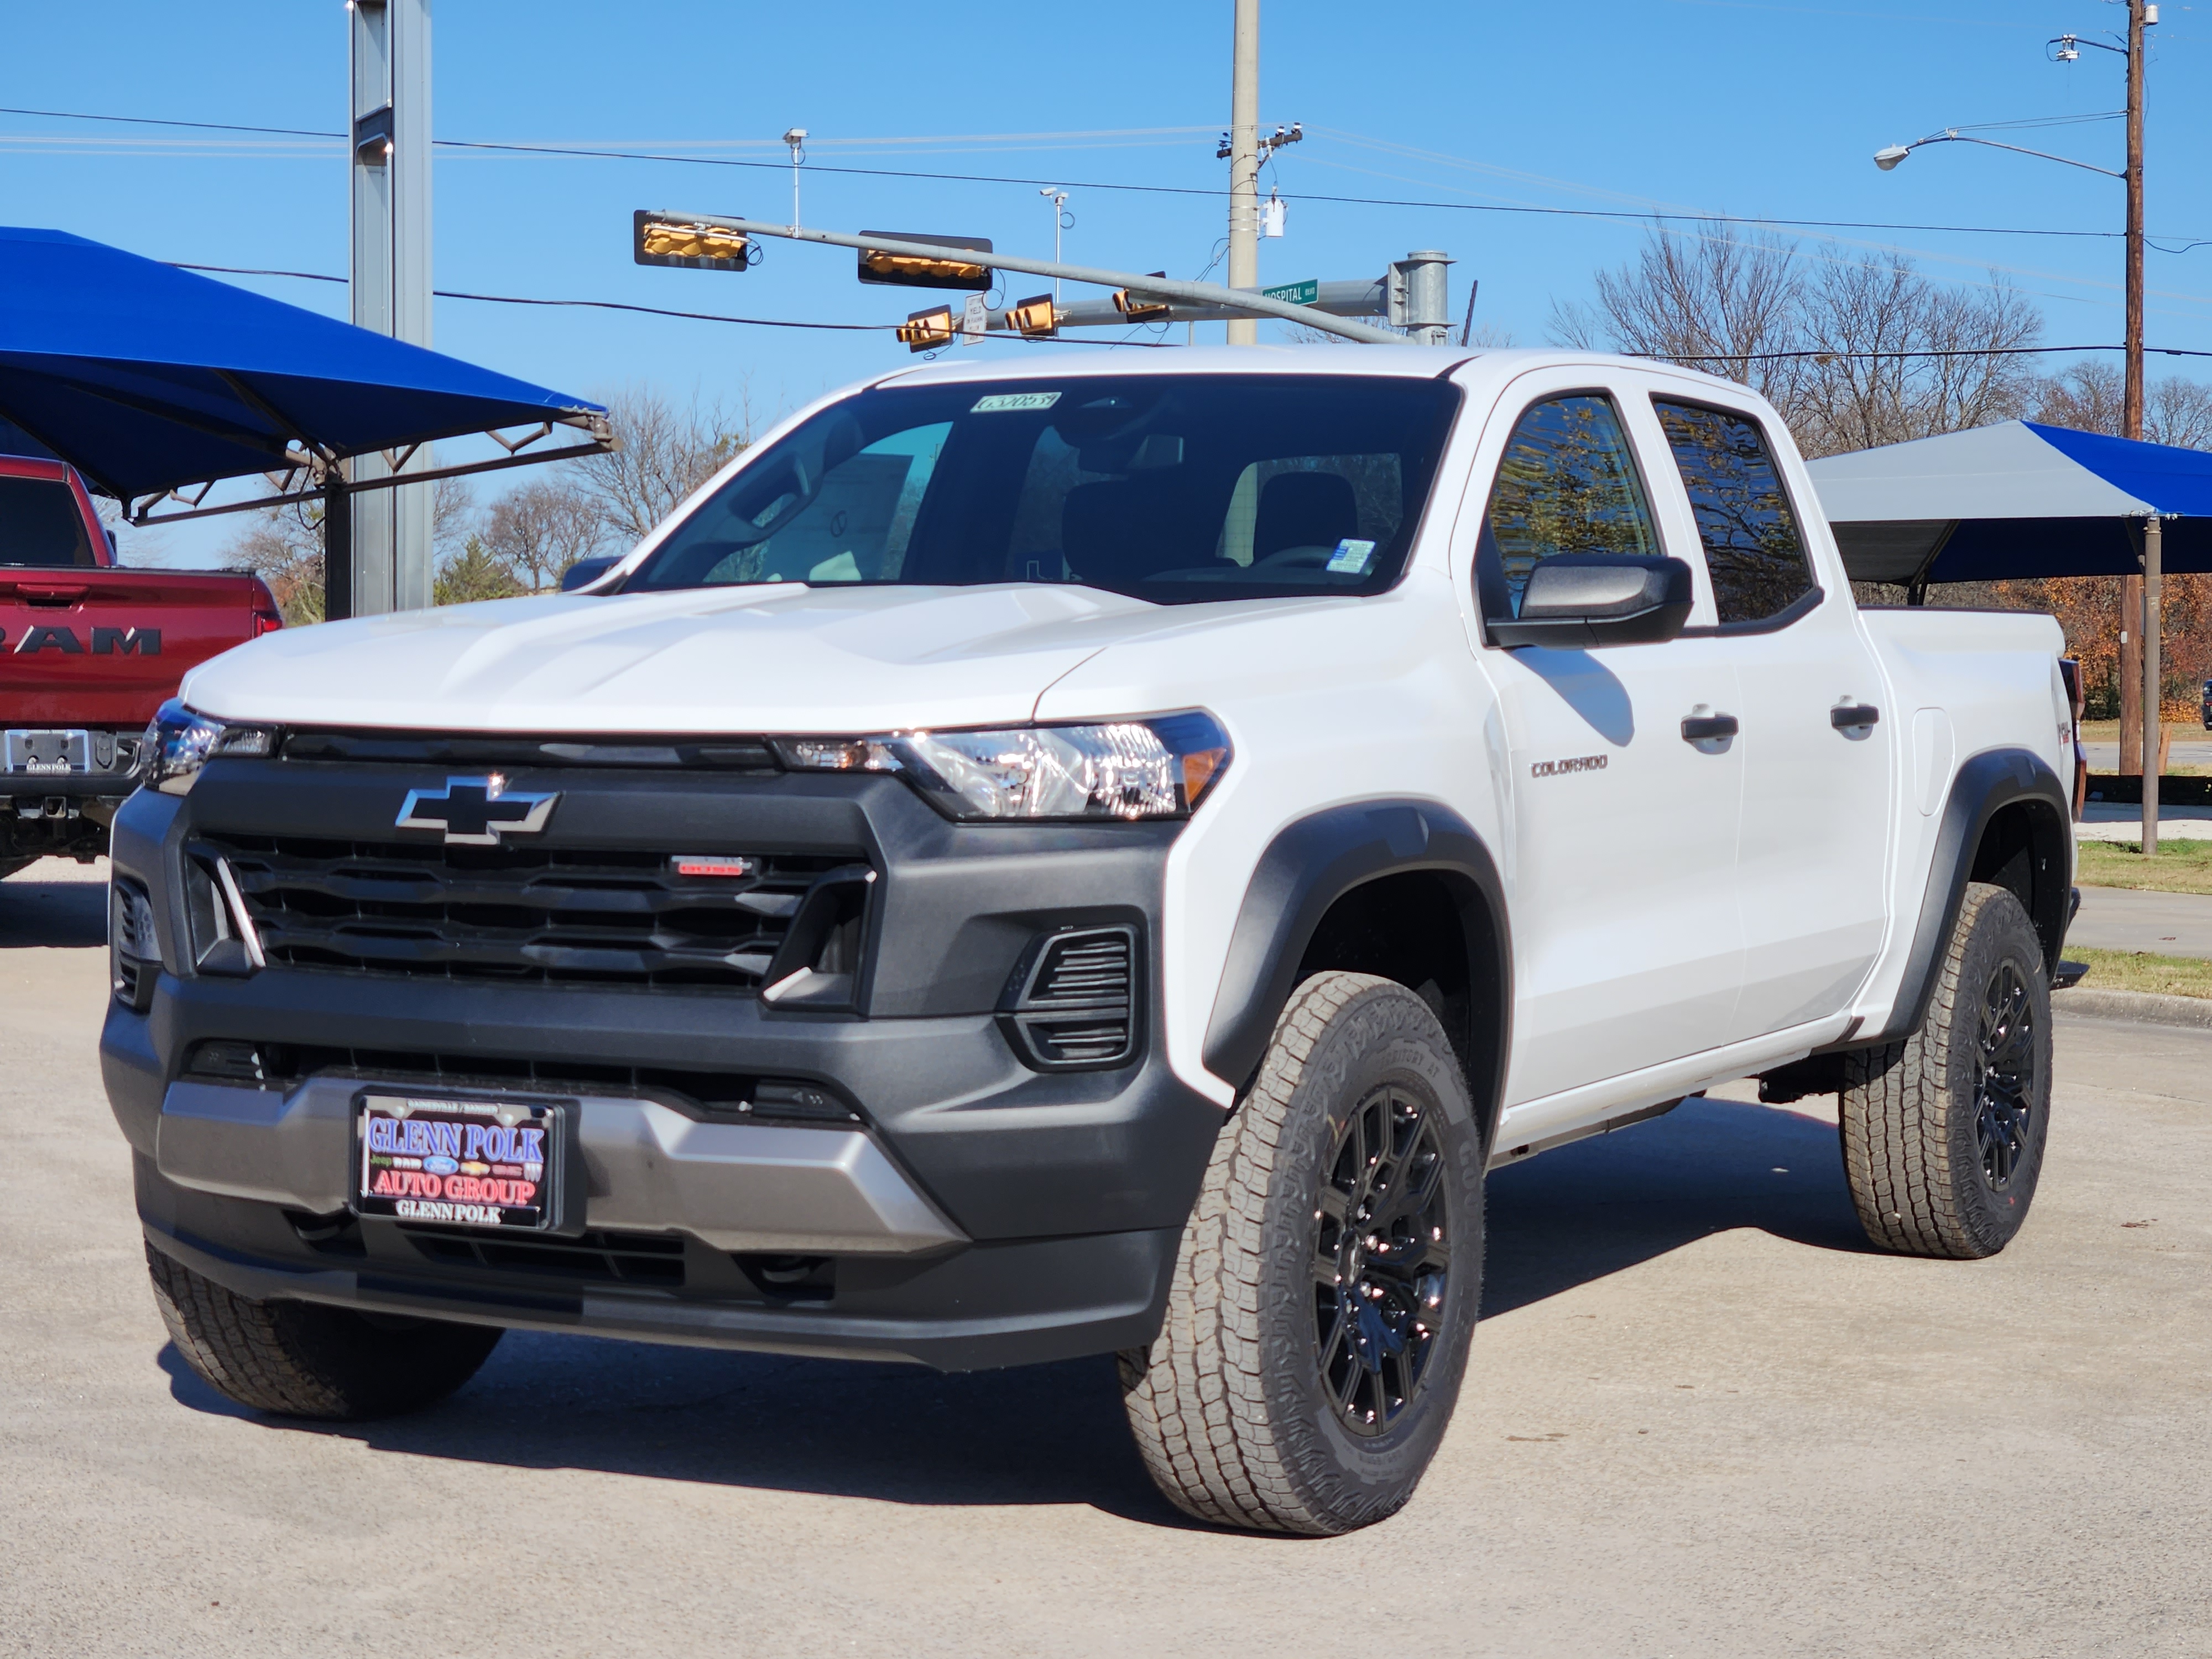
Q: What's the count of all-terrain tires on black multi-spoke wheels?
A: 2